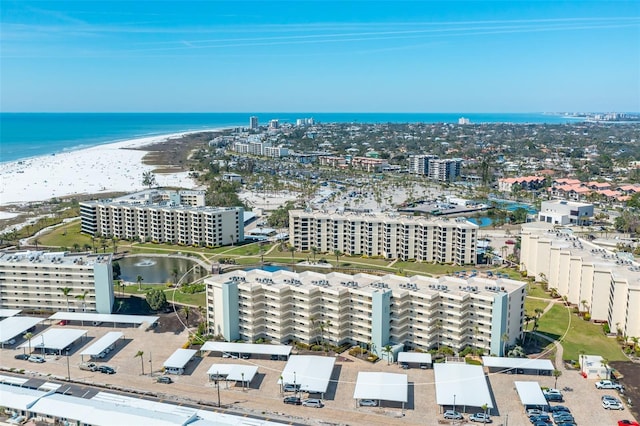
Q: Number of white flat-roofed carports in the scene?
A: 14